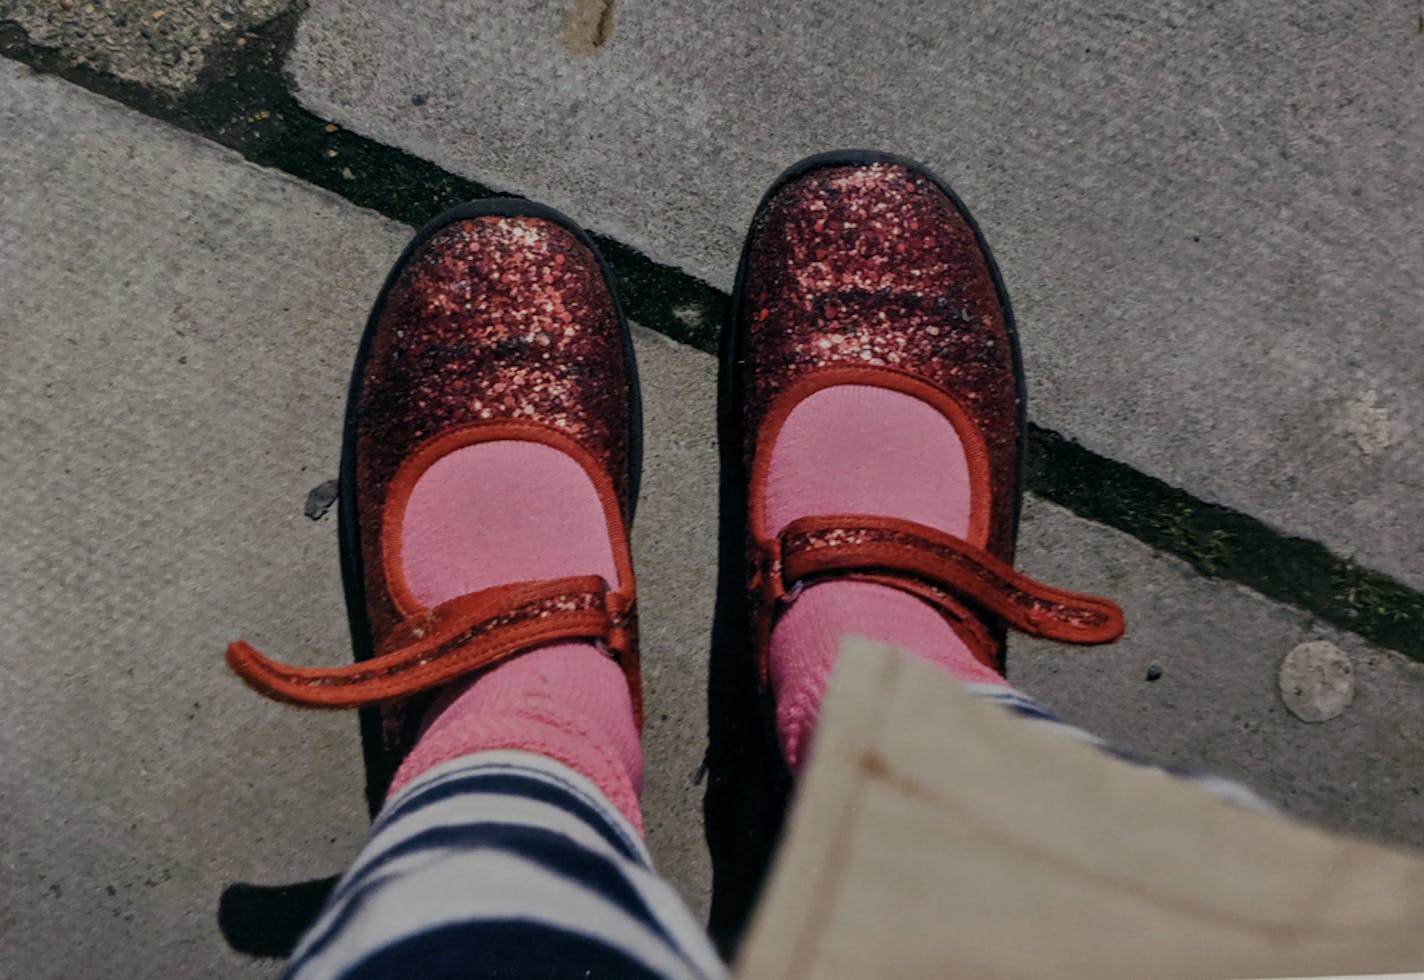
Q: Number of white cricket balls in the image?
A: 0